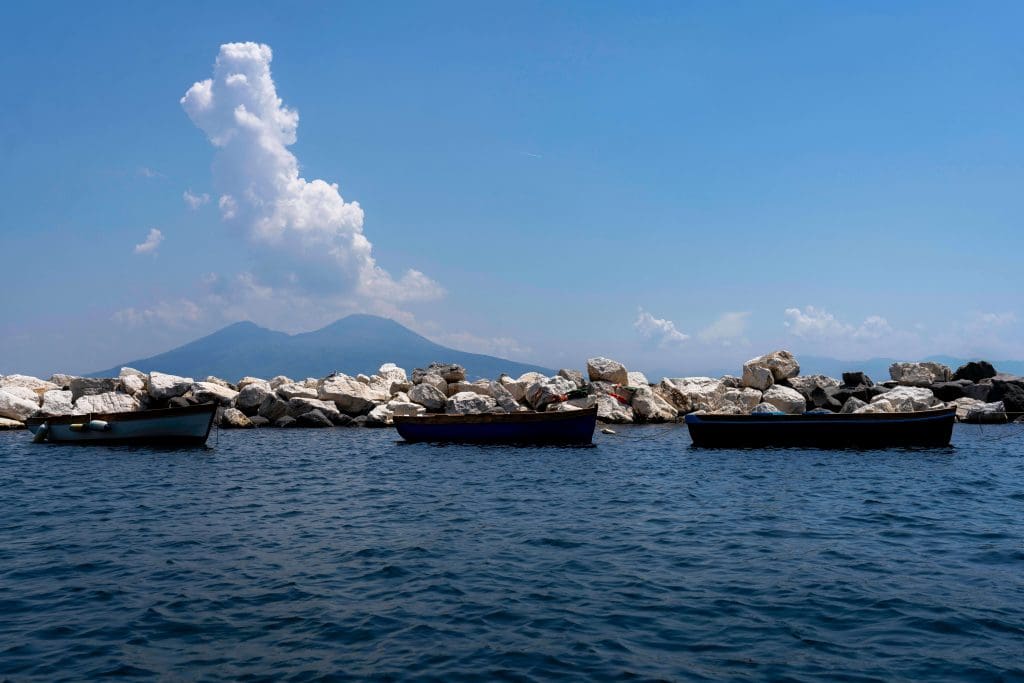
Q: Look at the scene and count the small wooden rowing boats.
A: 3